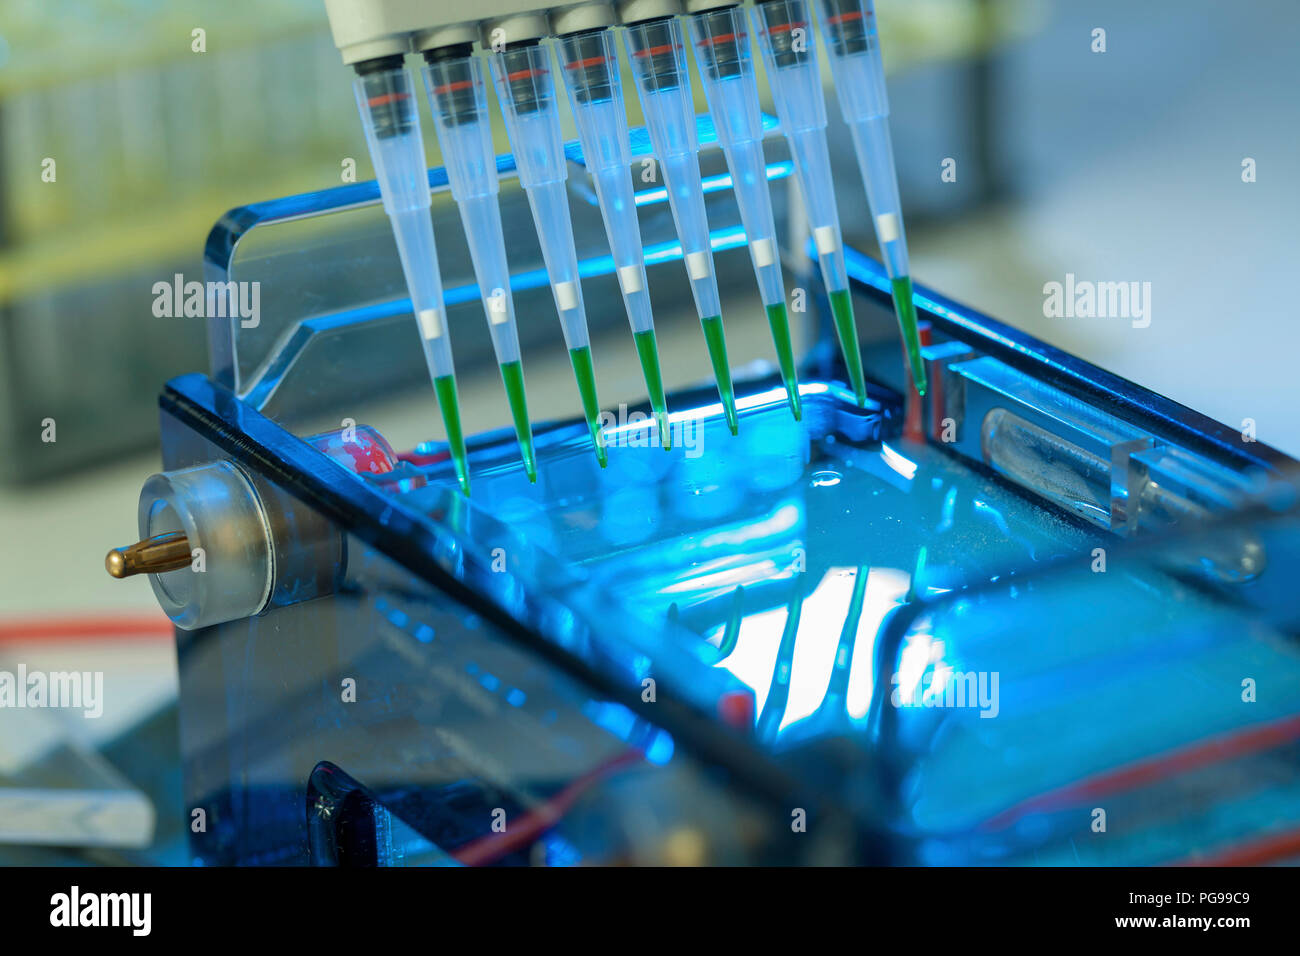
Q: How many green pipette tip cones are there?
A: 8